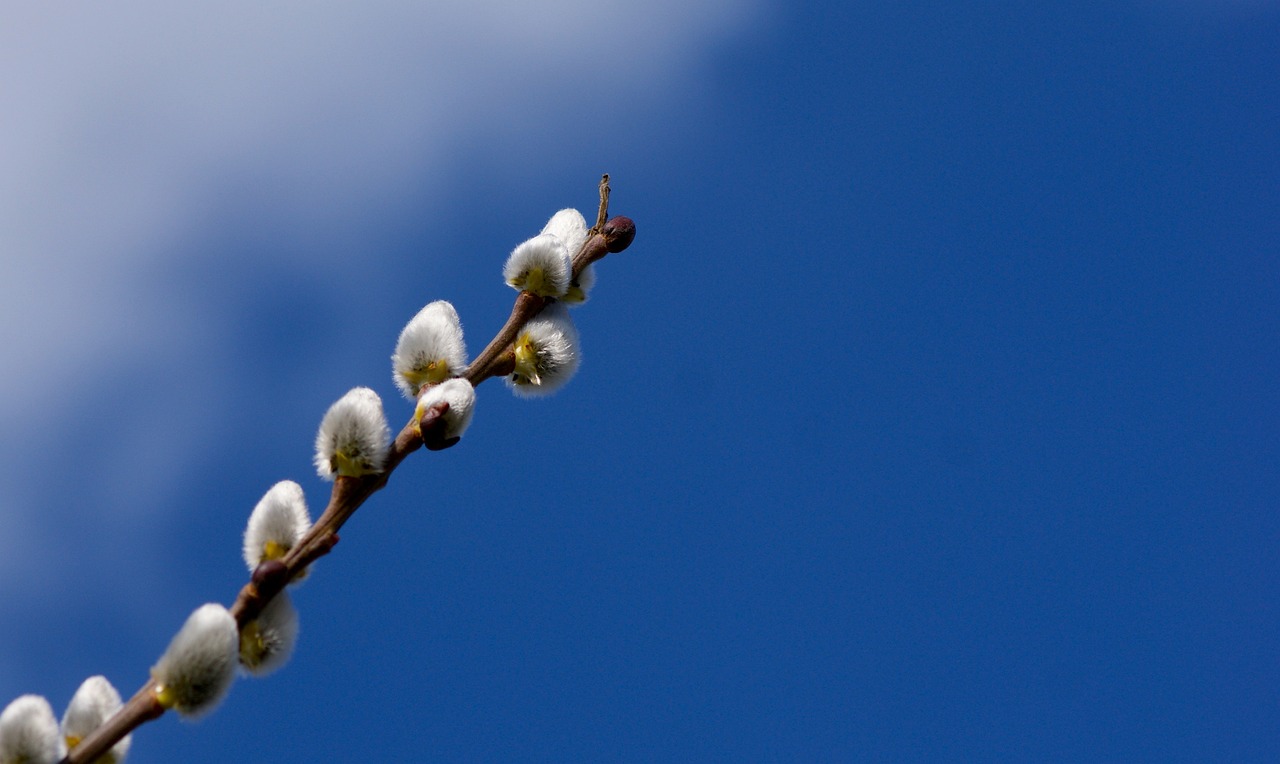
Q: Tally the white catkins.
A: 11